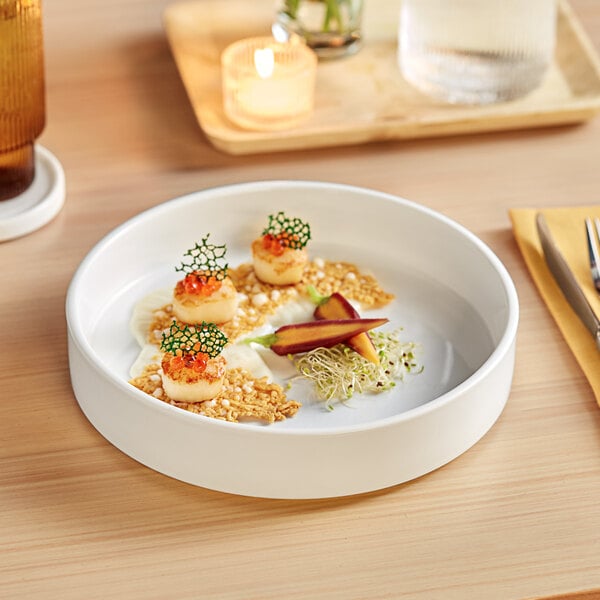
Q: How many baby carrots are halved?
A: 2